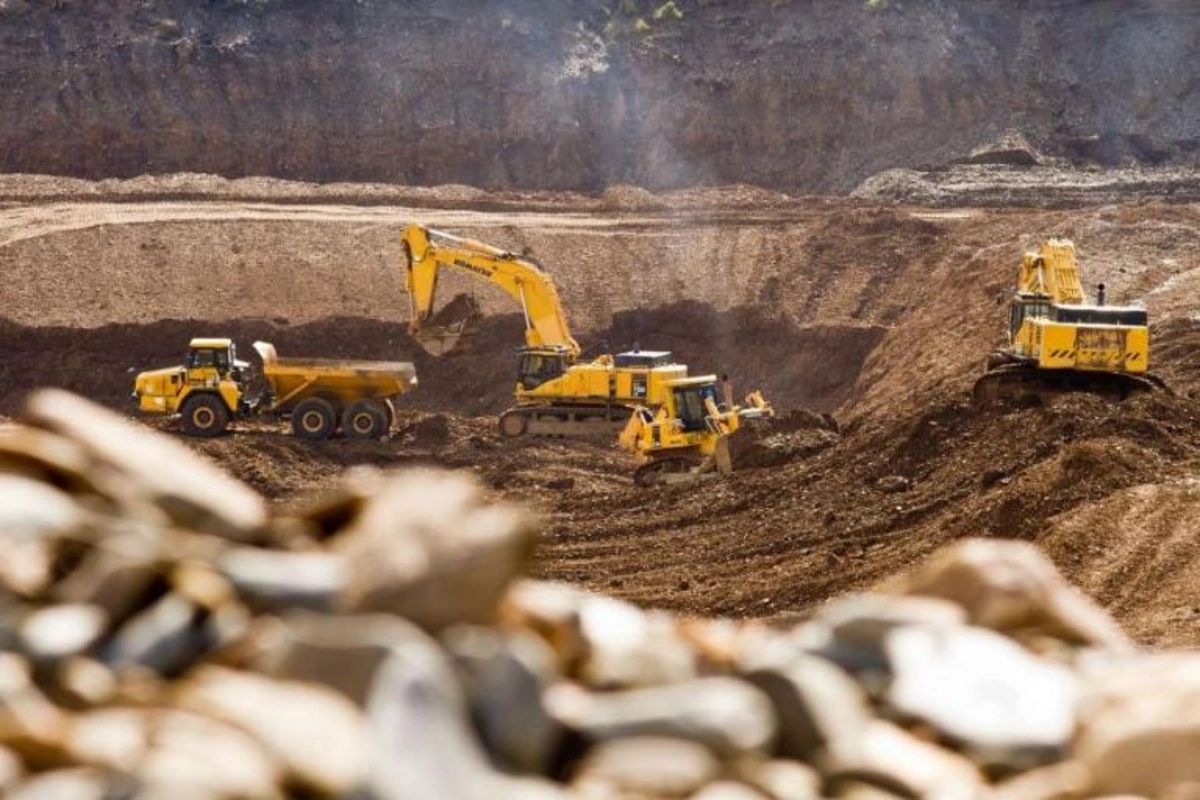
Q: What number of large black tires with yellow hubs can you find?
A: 3